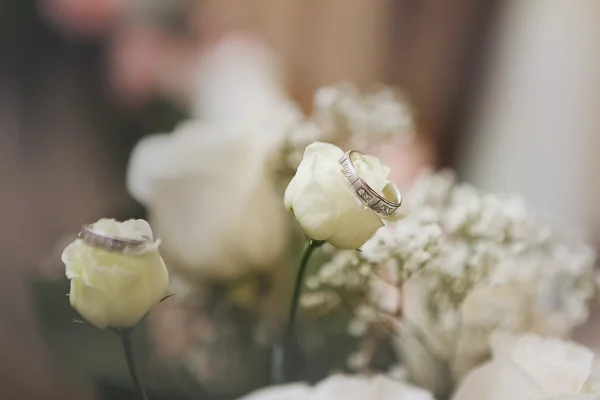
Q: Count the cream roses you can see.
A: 2